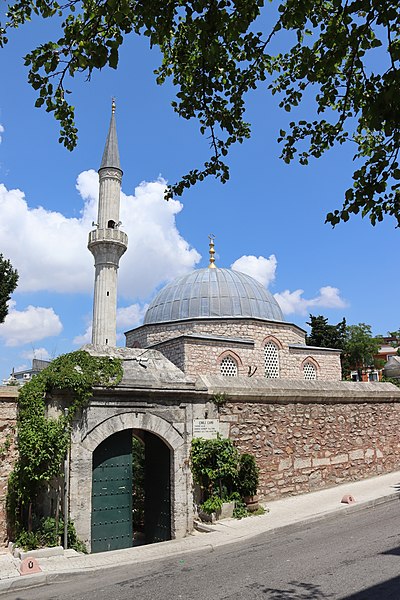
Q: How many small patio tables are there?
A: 0